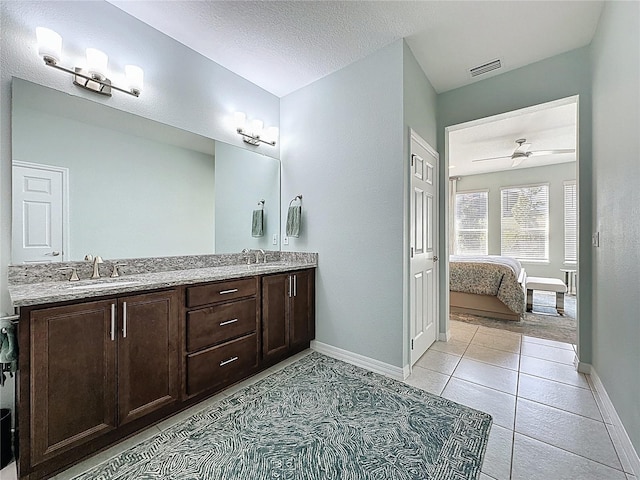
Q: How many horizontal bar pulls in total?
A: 3